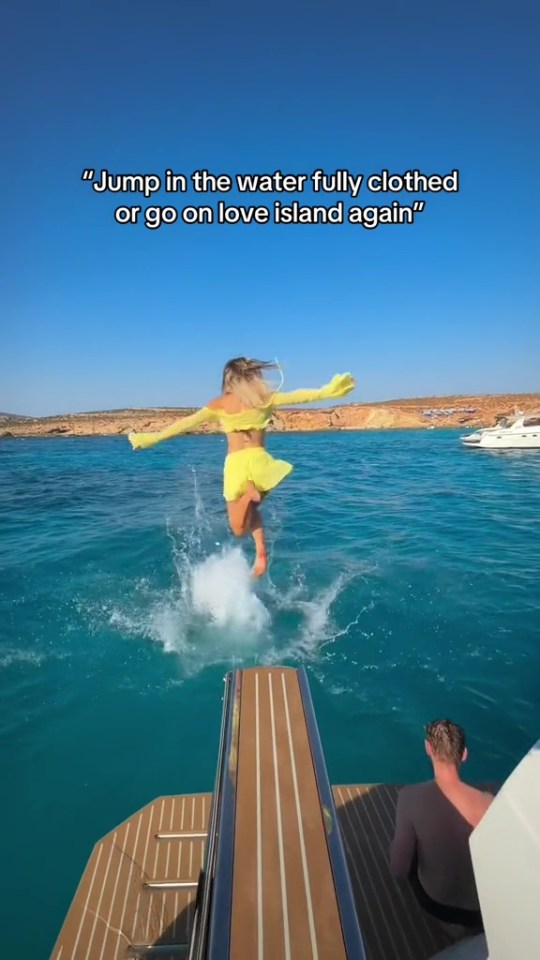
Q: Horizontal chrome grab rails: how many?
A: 3